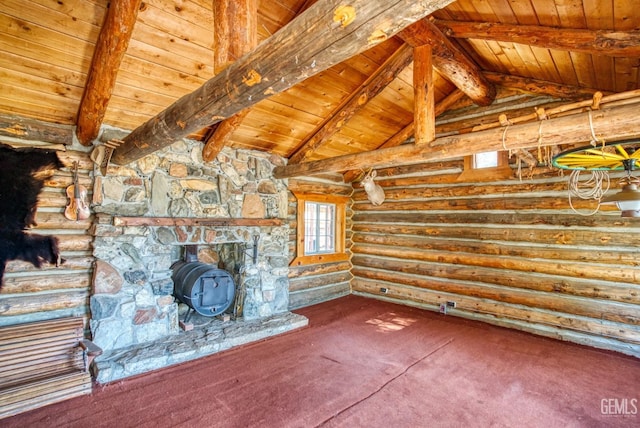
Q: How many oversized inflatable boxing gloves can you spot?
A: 0